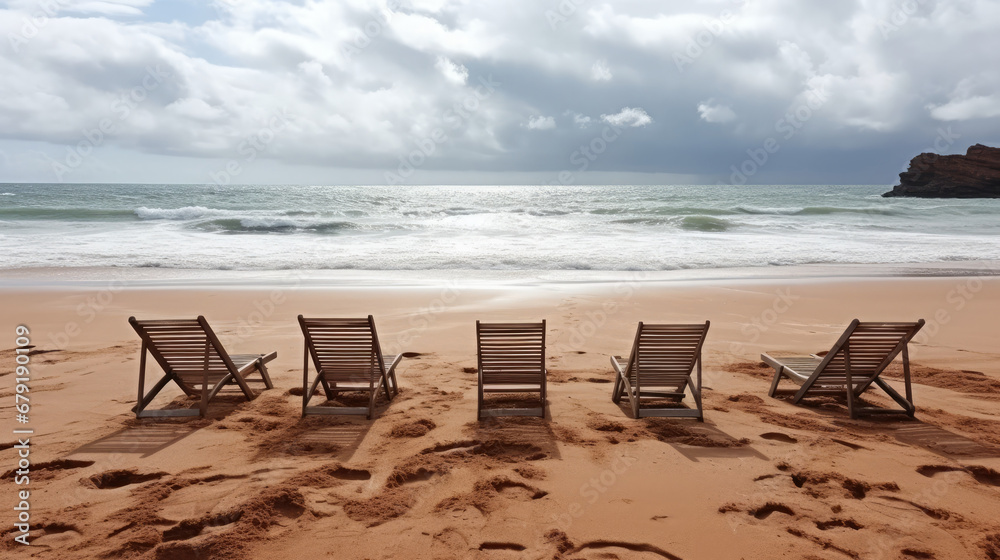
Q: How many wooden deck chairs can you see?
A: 5